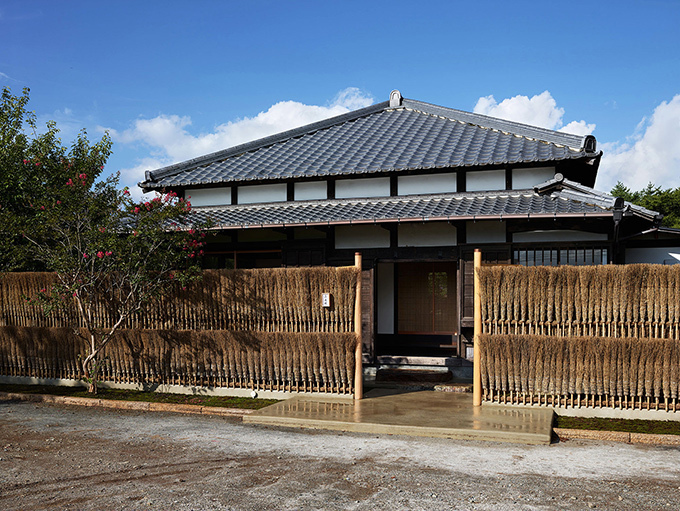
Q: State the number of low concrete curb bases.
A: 2